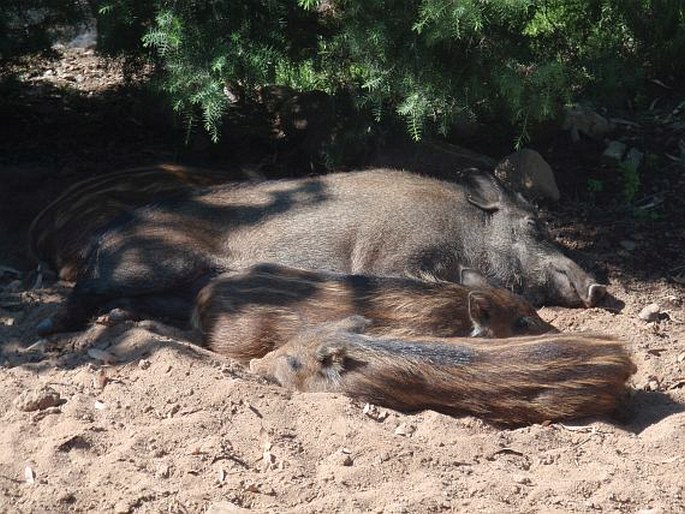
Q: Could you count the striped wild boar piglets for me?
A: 3